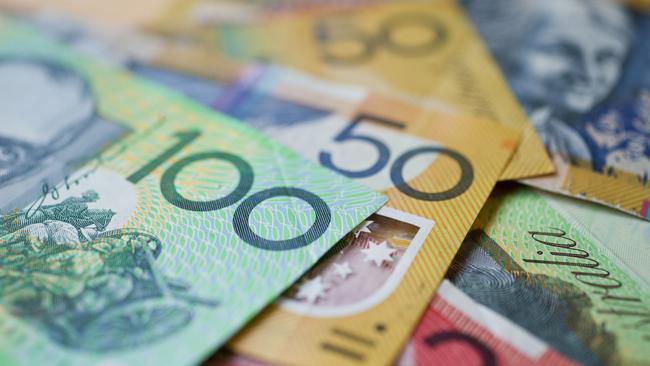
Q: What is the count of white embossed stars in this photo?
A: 4